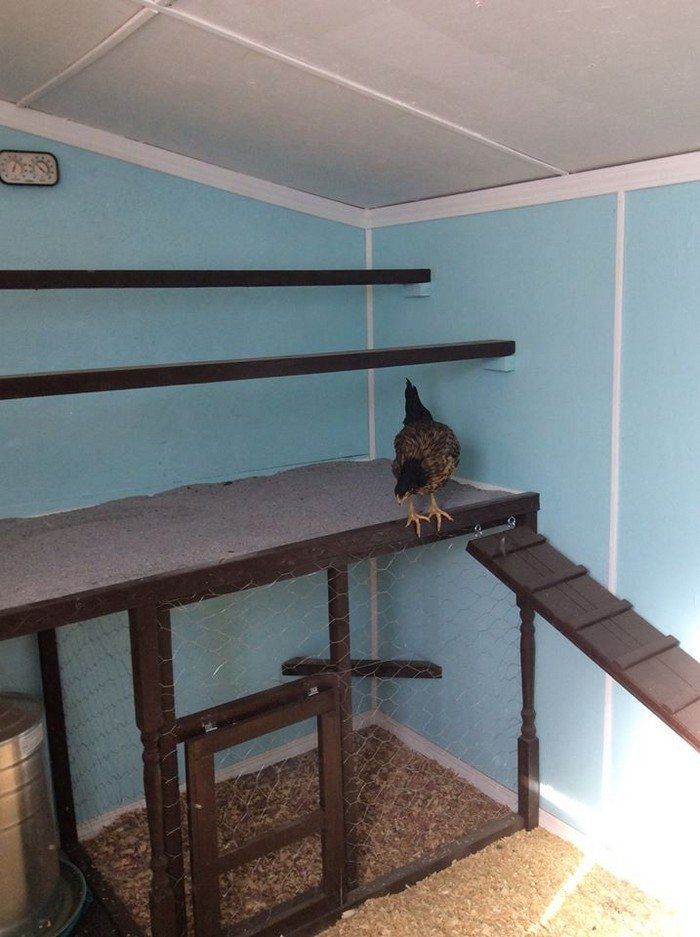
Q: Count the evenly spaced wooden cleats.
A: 5